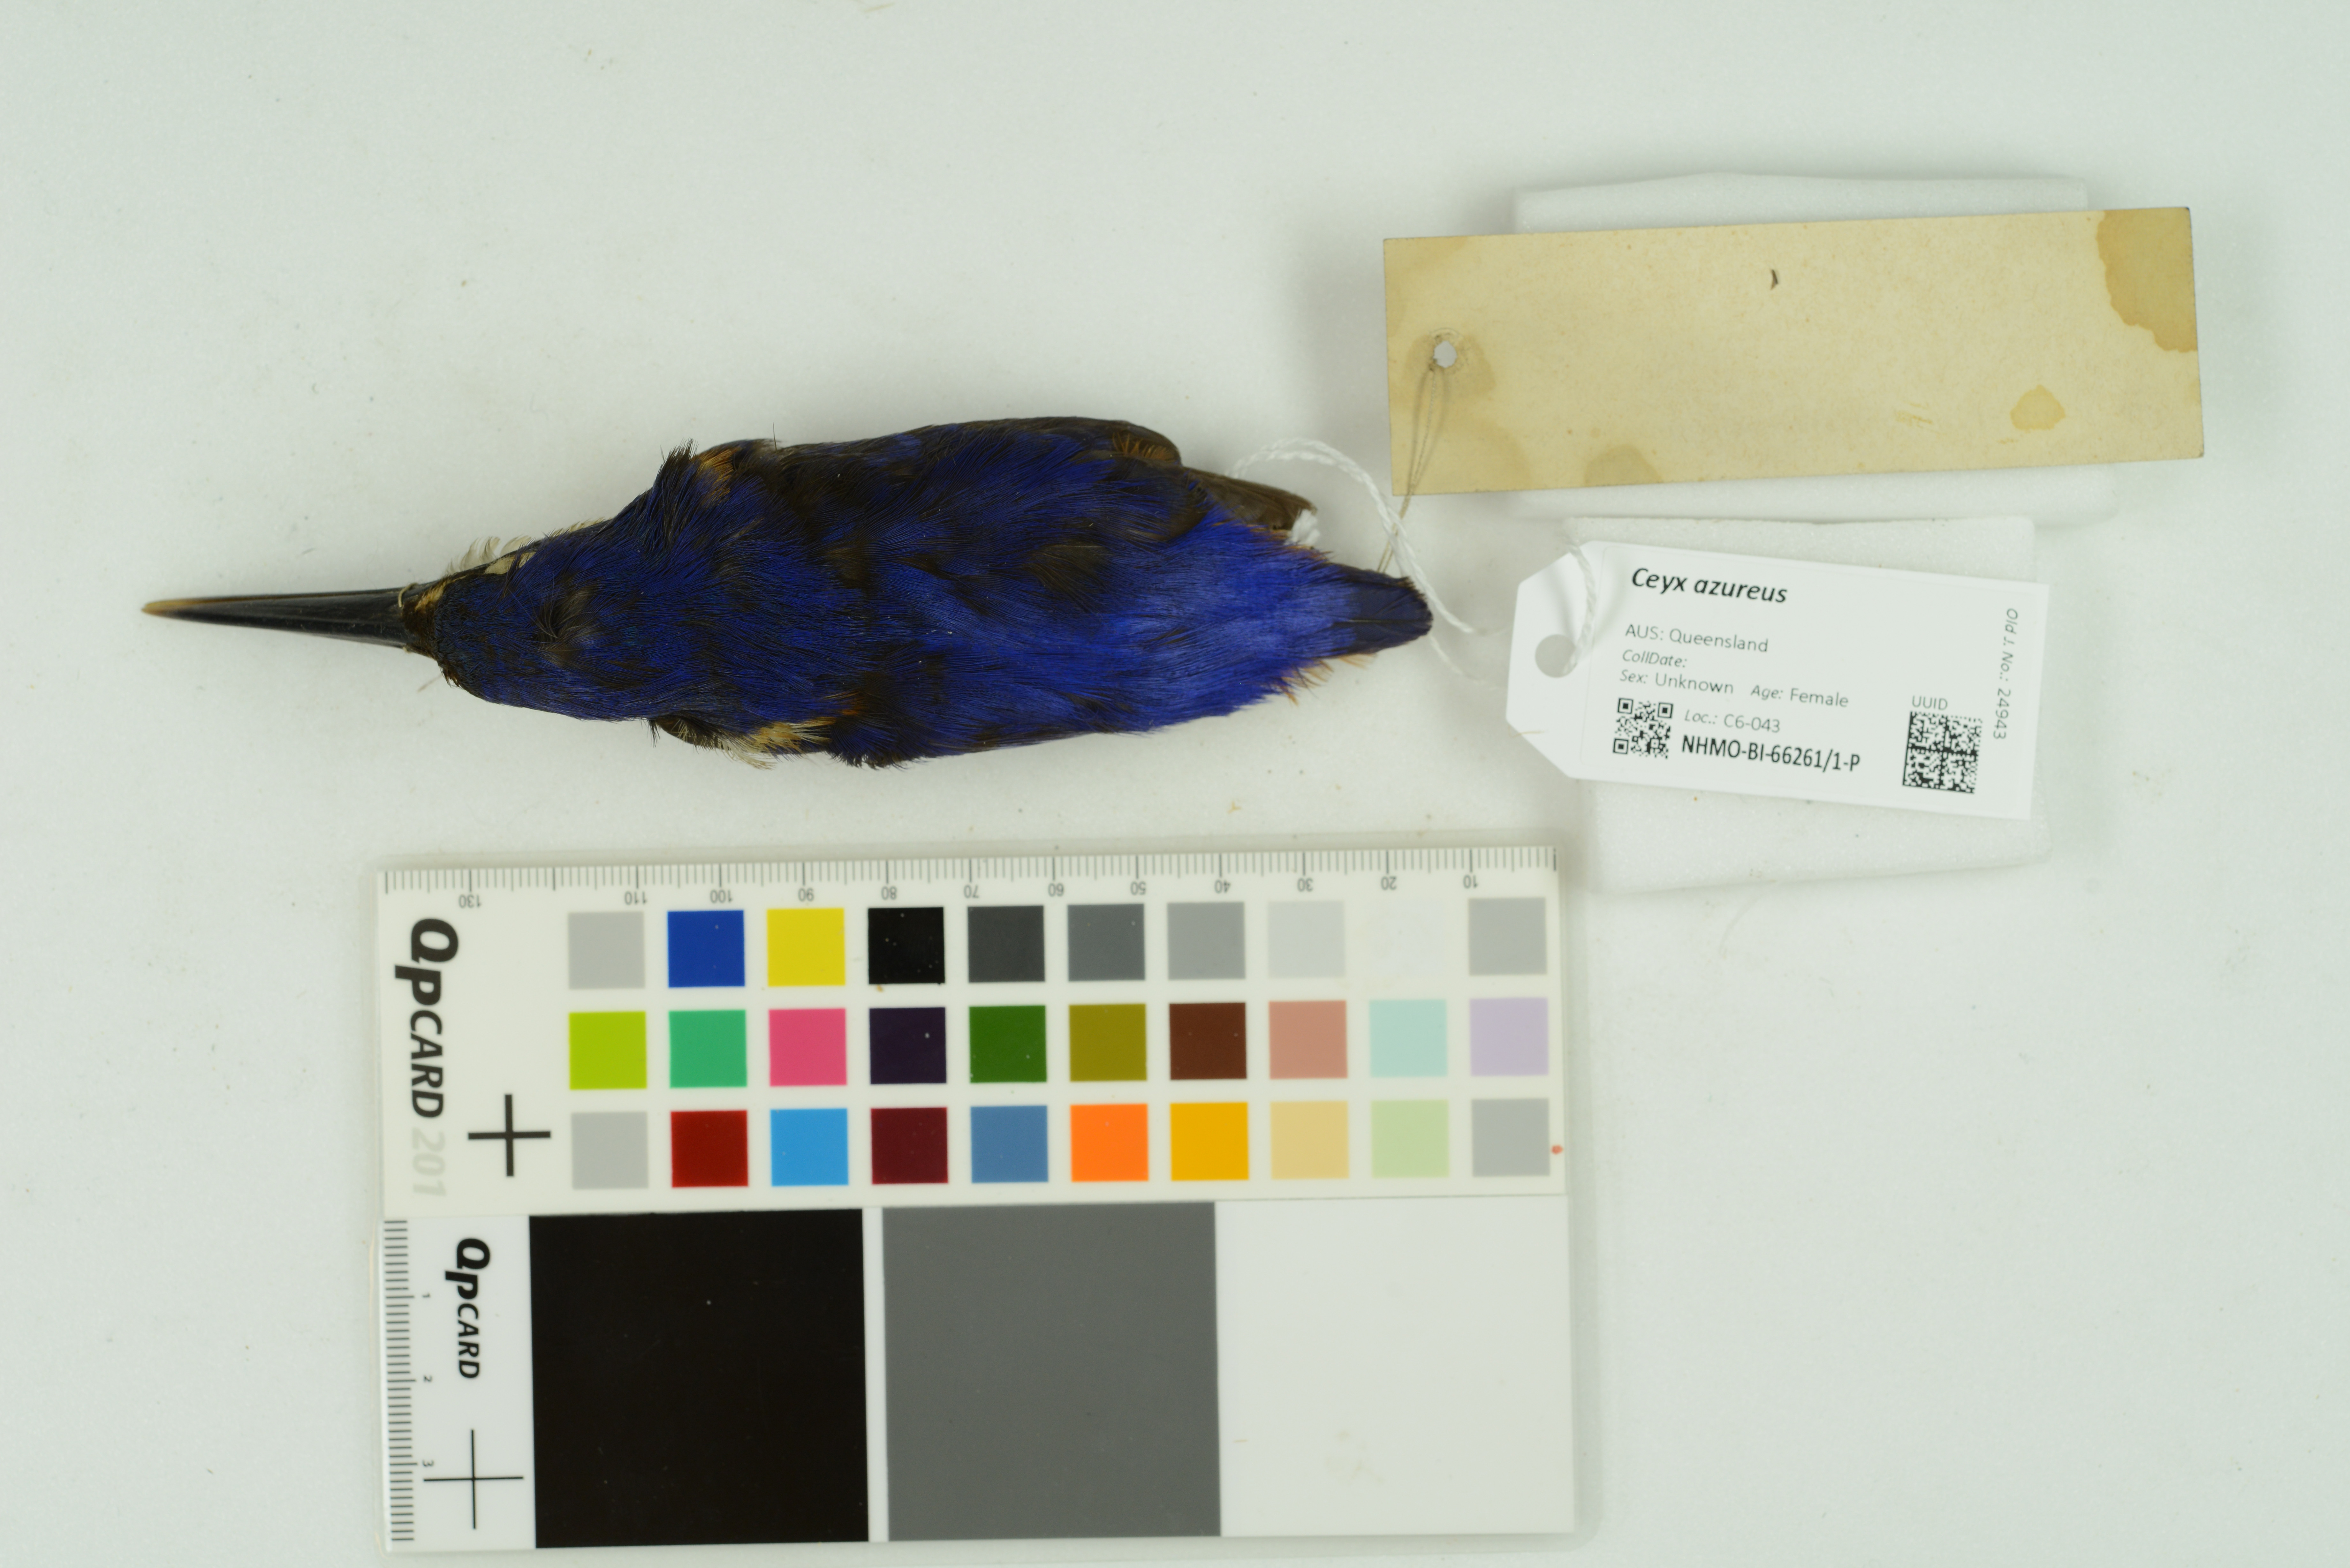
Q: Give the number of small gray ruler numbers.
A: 15